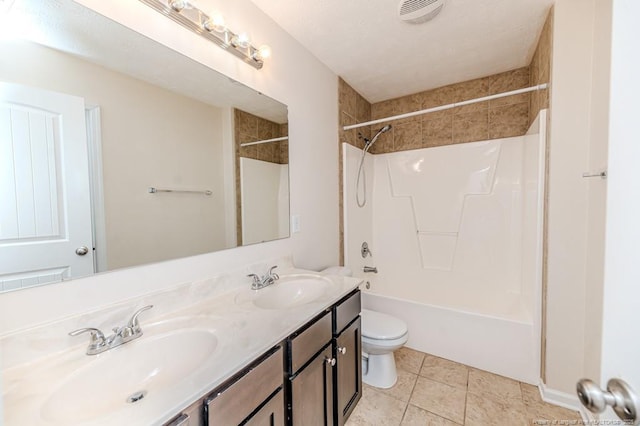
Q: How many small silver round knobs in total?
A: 2